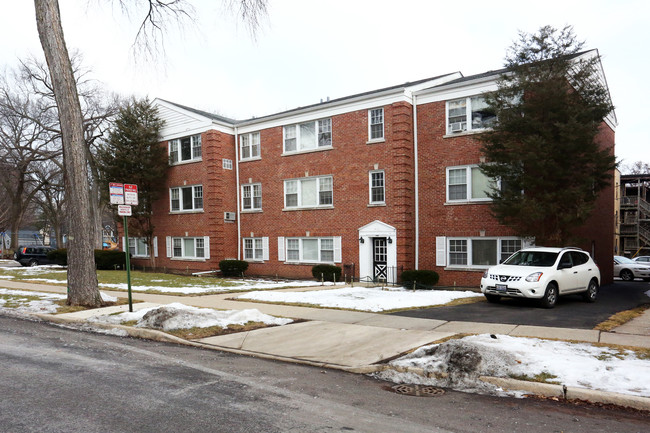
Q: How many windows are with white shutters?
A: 5